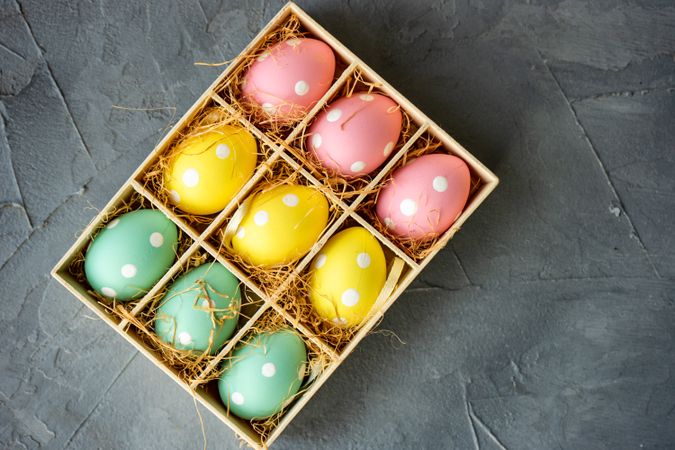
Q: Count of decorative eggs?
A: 9